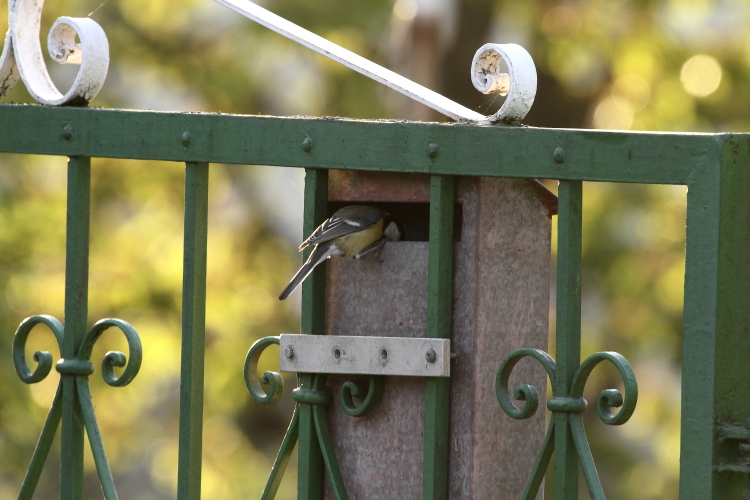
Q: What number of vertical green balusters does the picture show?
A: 5